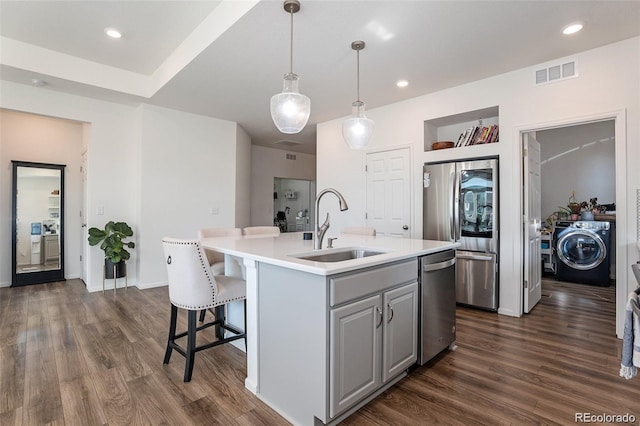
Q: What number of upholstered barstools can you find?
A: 4